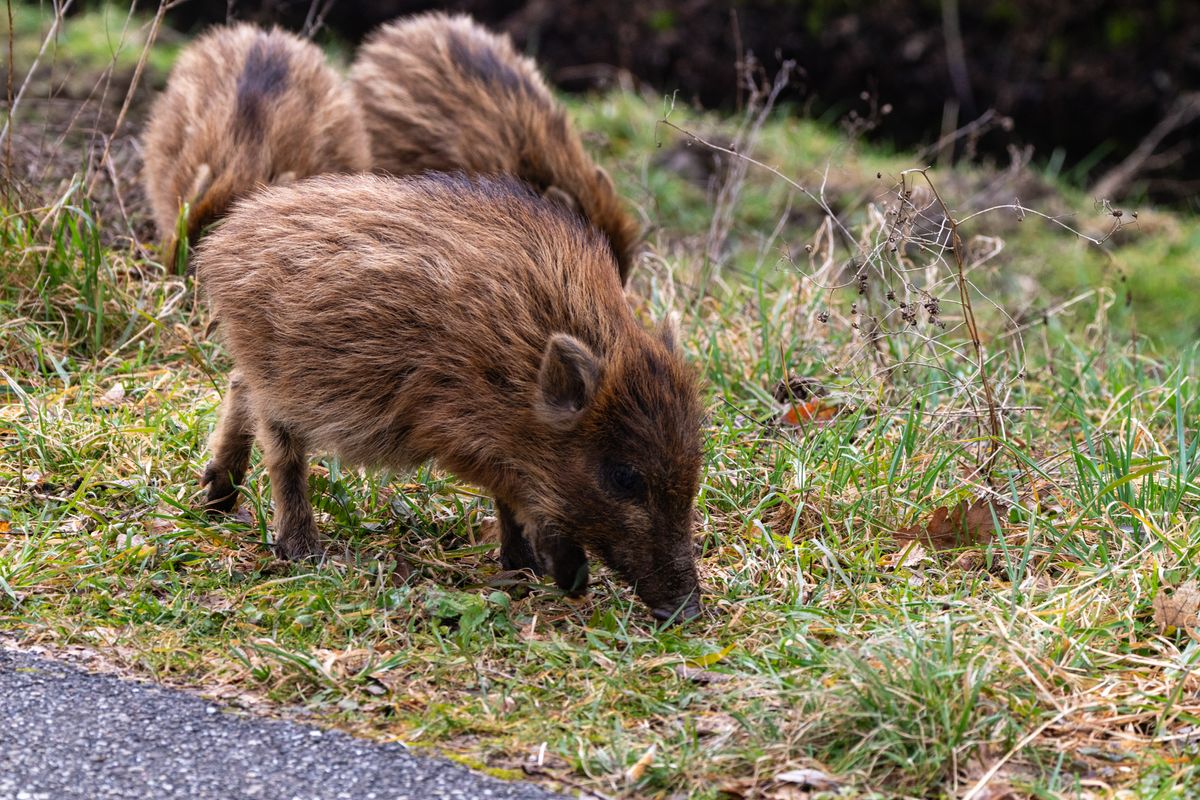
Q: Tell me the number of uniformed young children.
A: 0